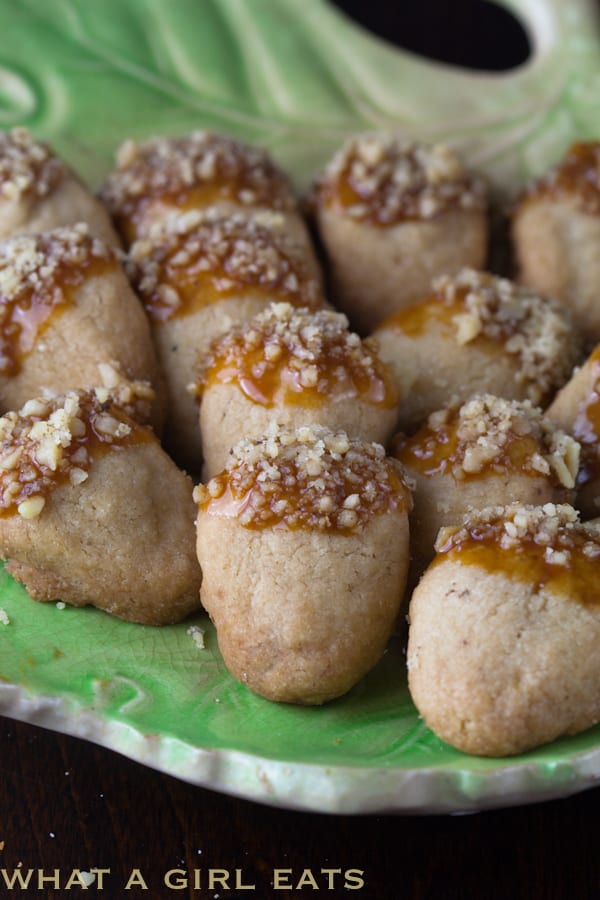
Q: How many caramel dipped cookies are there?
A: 13